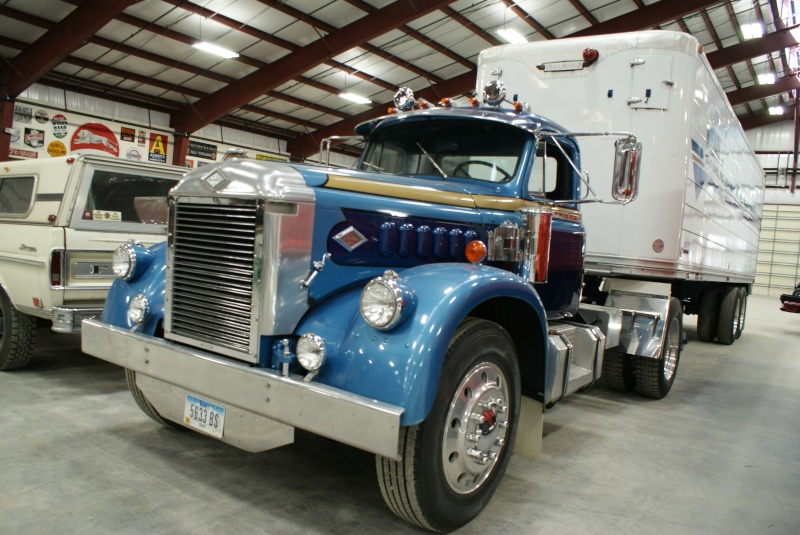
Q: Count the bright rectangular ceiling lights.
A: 6